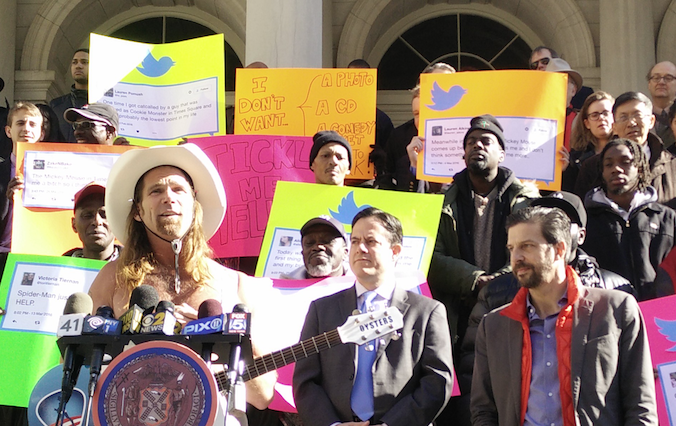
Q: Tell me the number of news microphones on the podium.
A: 6